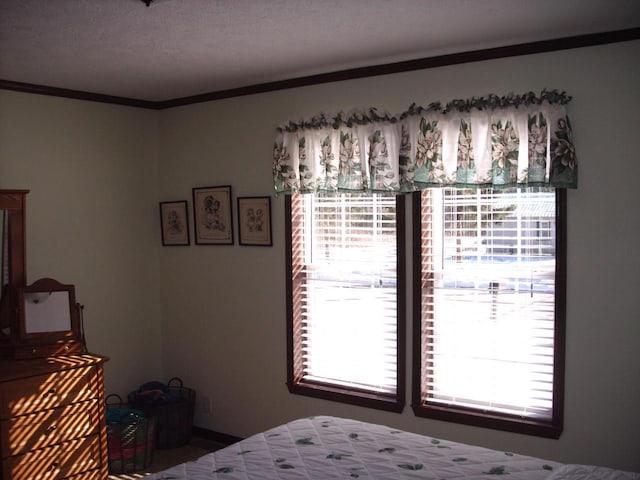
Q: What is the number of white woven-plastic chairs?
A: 0